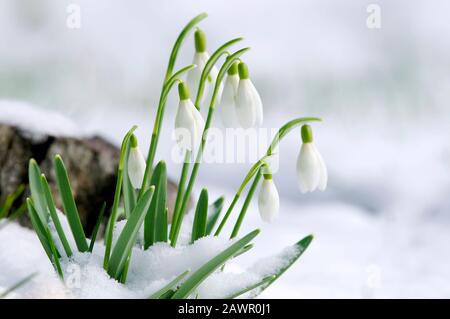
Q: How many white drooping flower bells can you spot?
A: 7